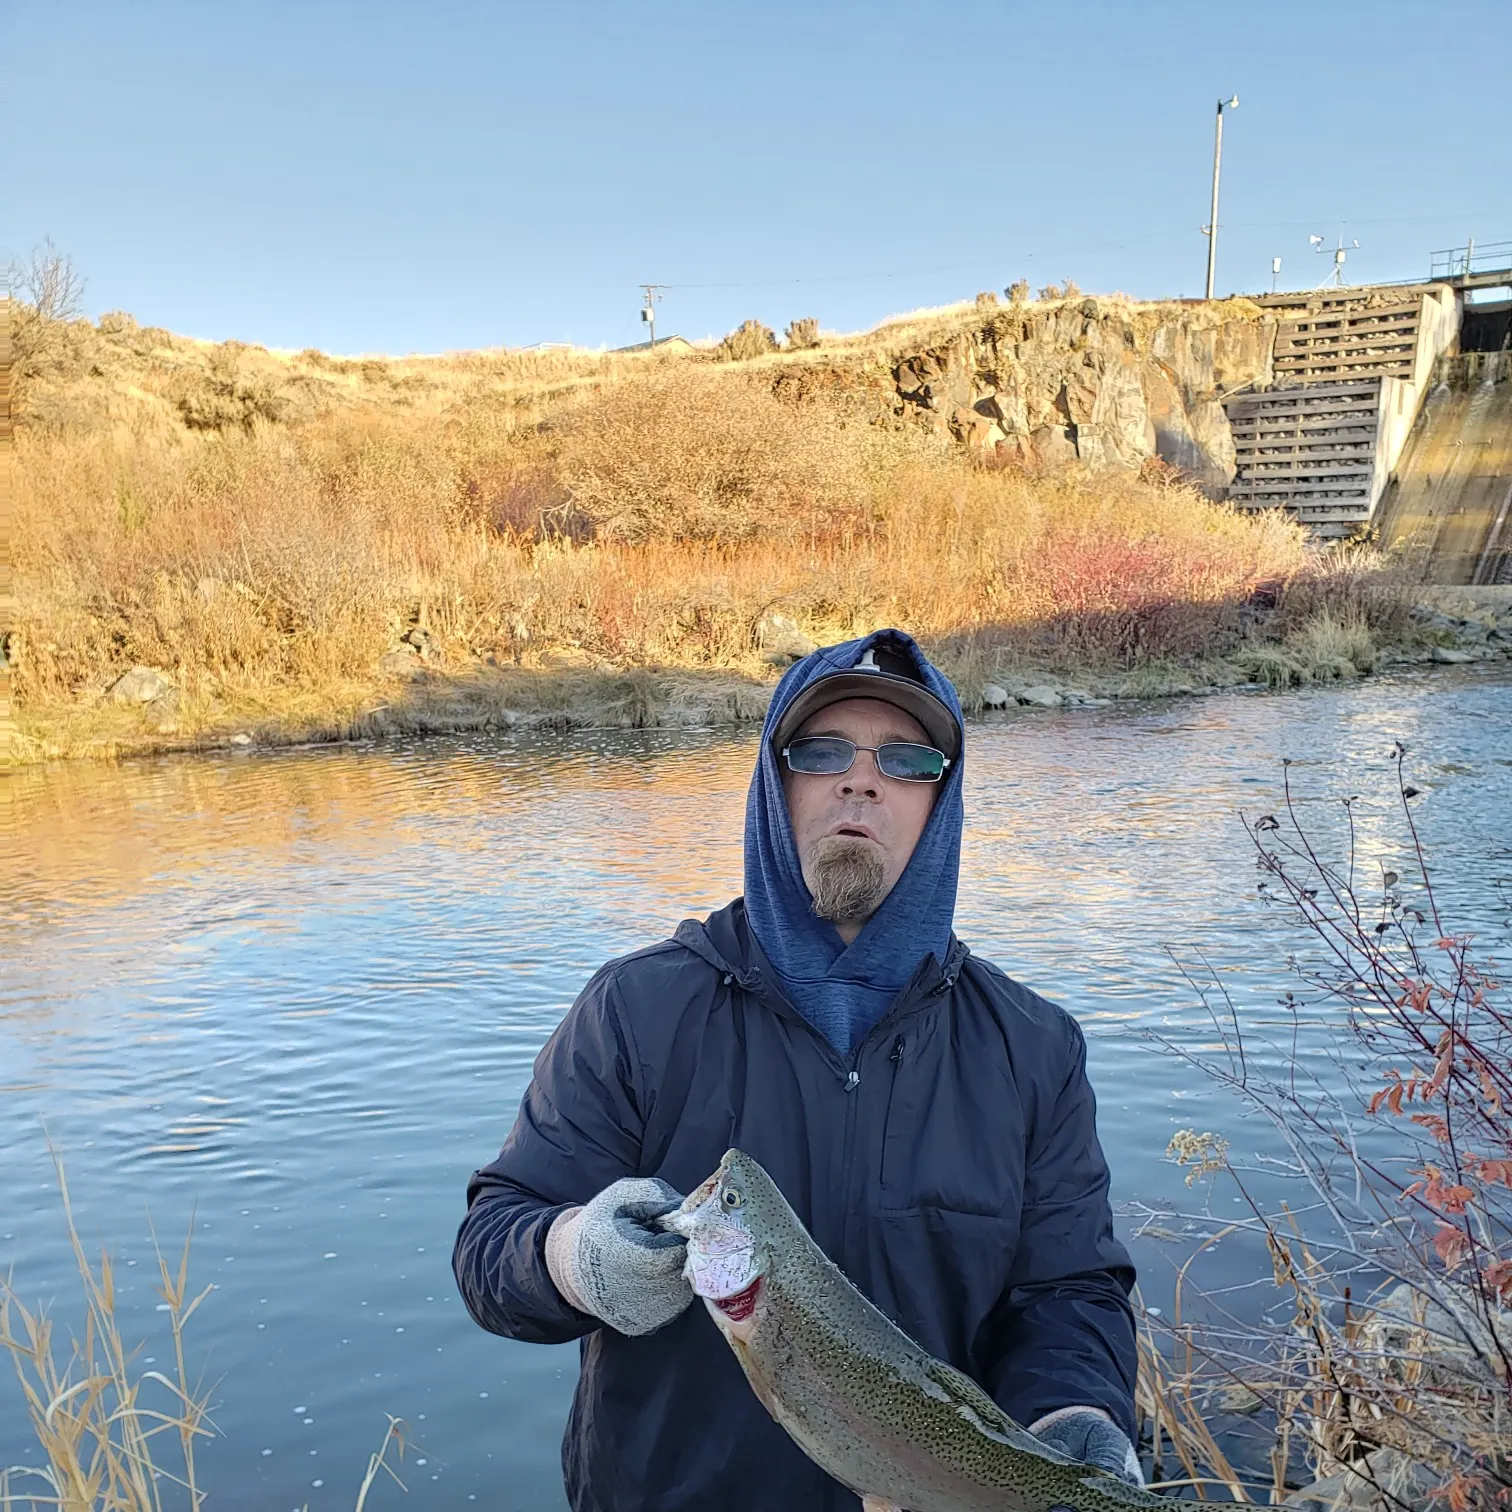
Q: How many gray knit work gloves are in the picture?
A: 2